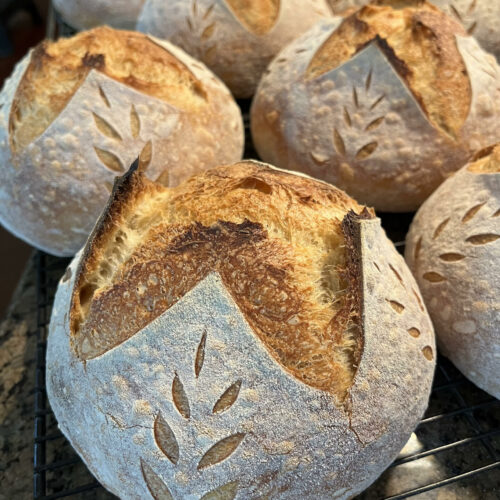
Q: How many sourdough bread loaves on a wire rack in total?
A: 7